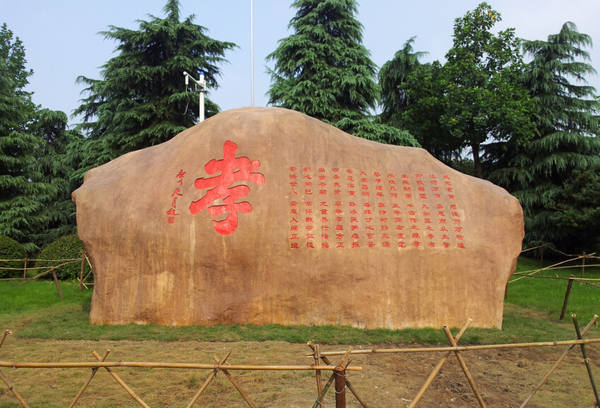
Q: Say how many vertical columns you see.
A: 12